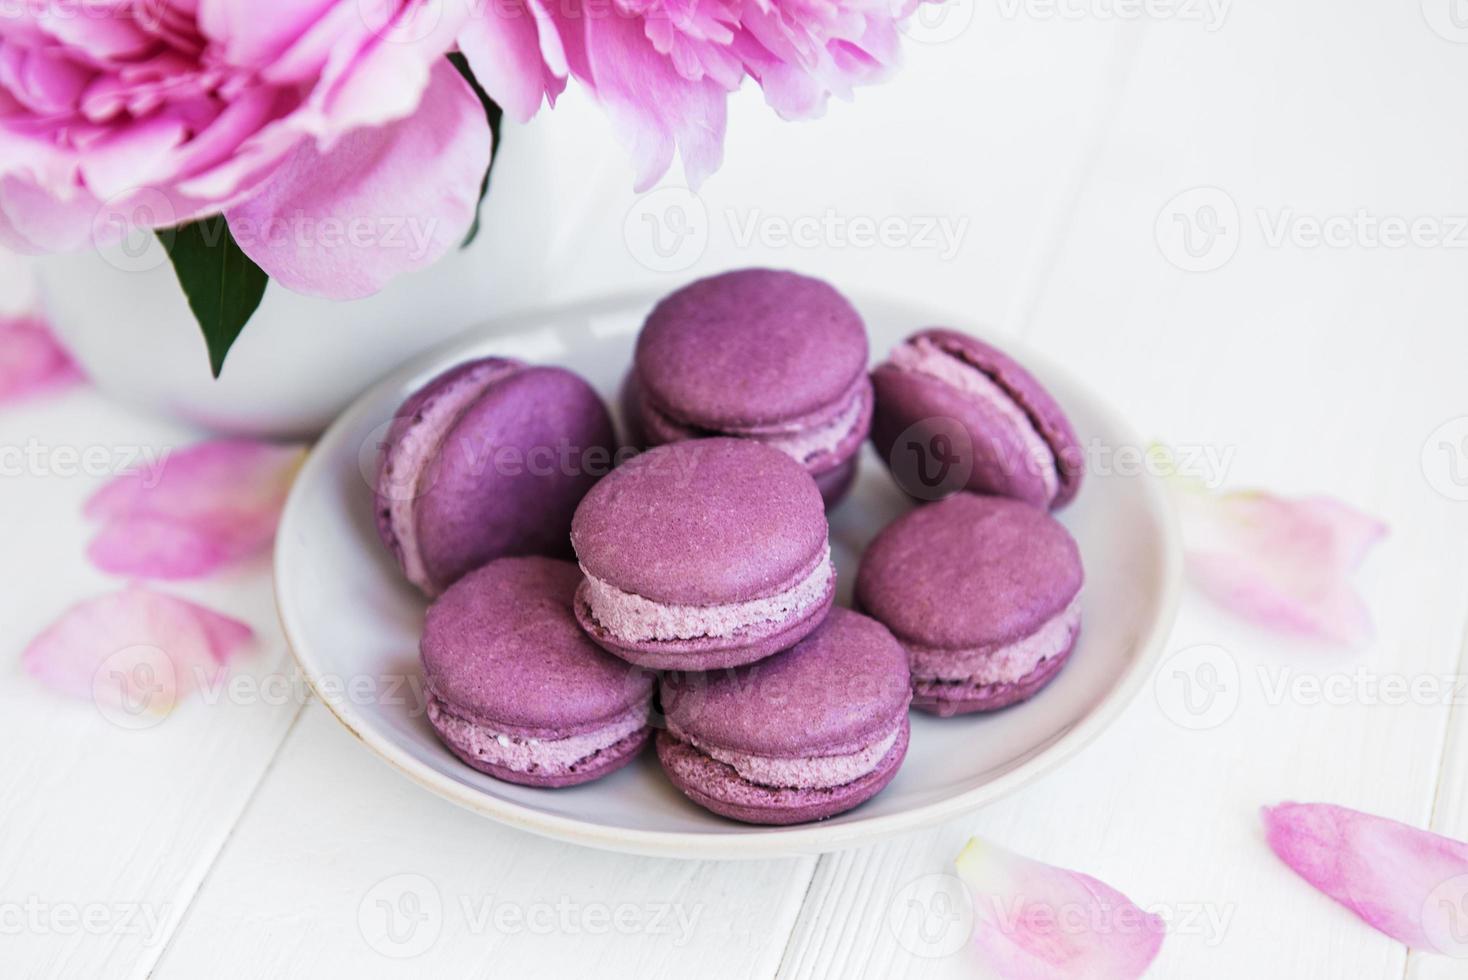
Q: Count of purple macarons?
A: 8